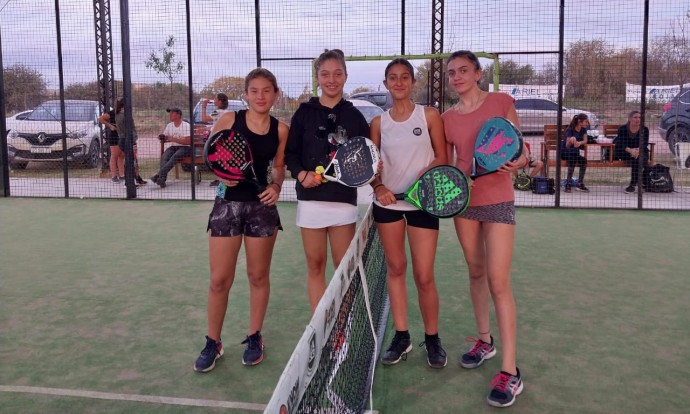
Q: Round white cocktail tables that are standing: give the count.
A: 0